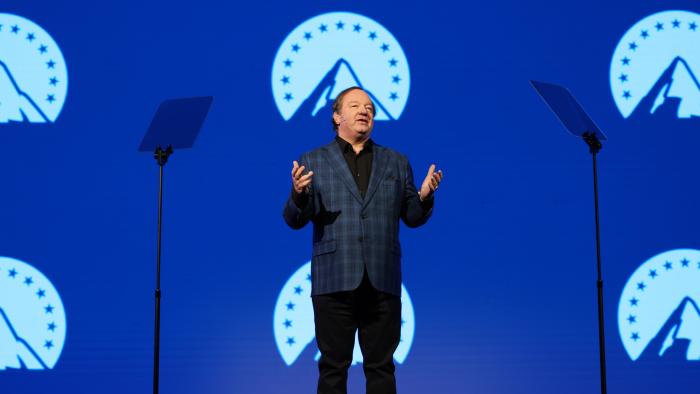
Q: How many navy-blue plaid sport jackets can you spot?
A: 1